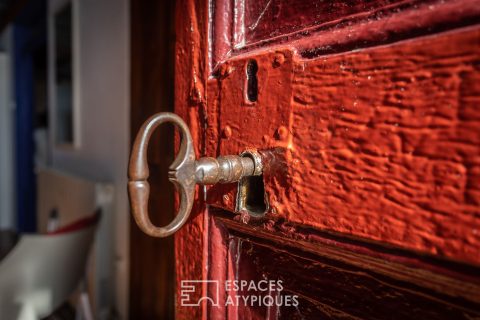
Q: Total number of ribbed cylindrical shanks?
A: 1